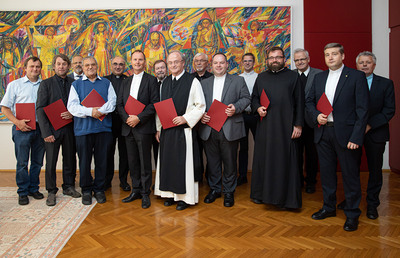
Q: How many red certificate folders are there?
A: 8